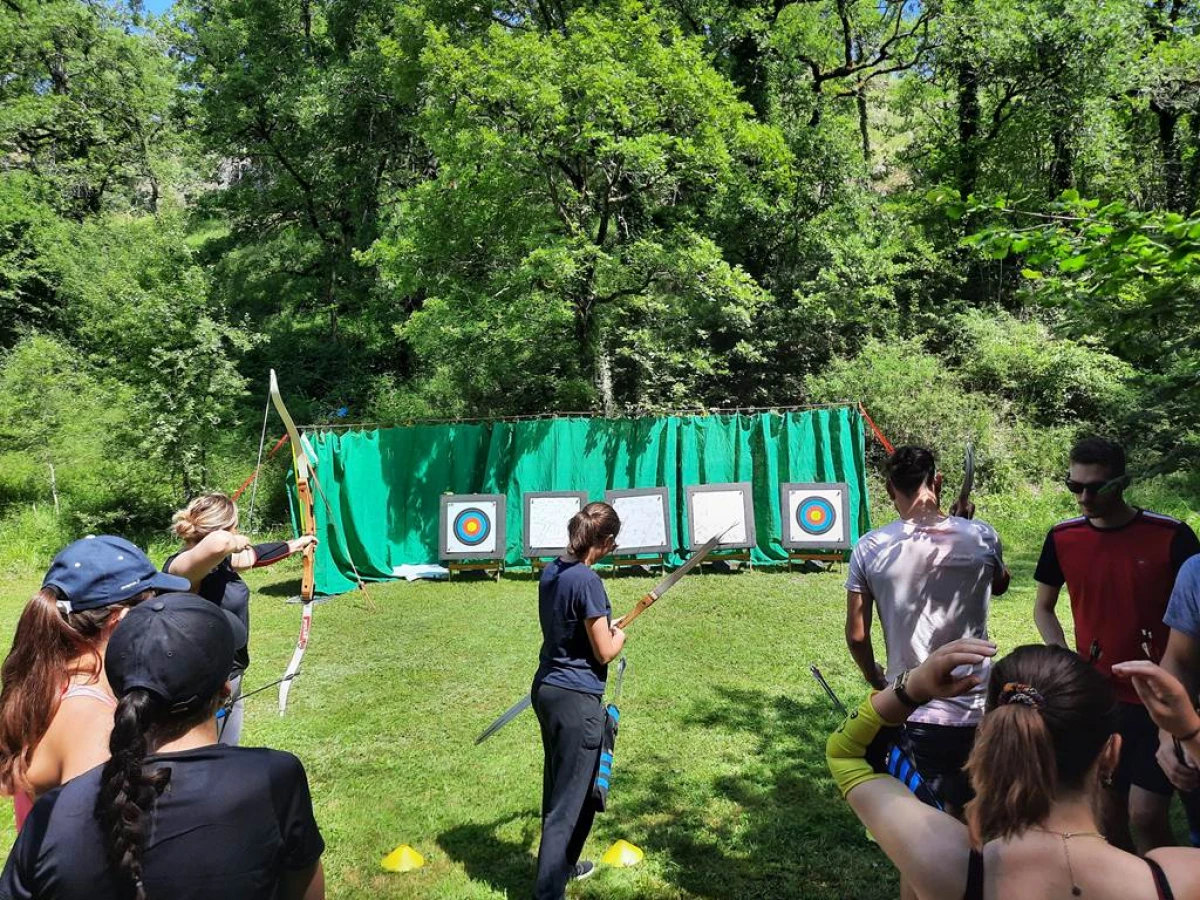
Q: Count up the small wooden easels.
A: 5